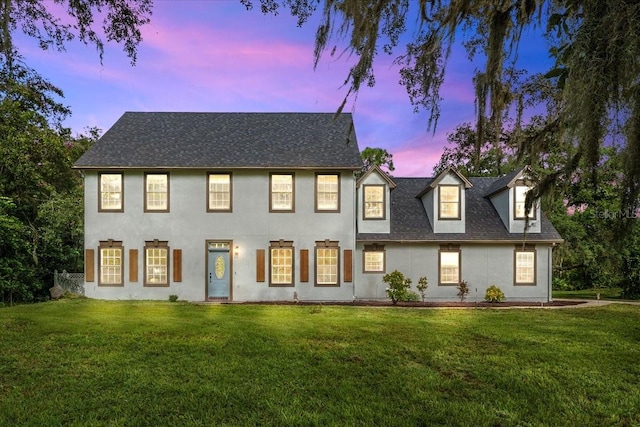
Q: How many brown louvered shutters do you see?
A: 6